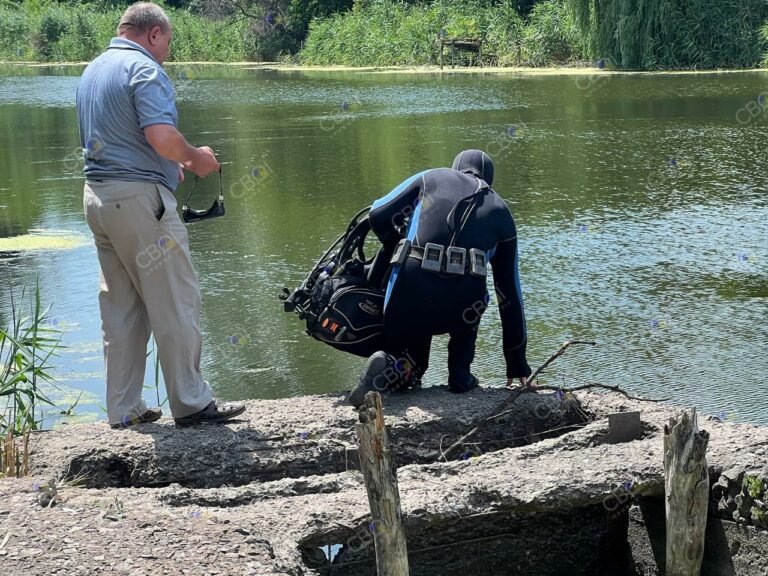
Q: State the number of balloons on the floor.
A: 0